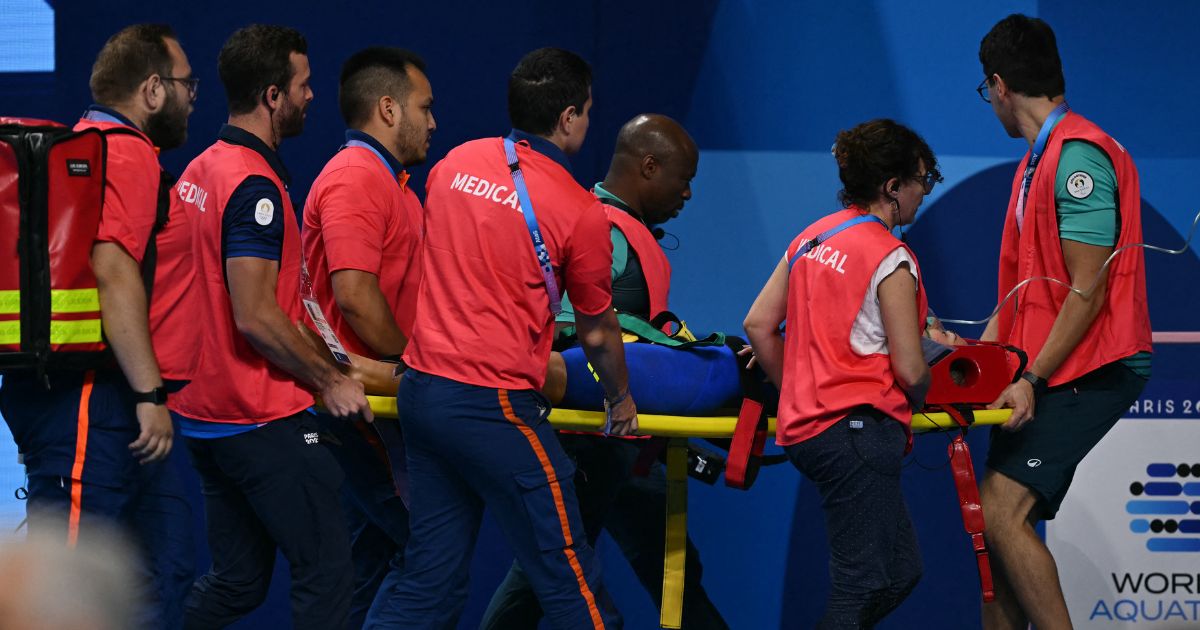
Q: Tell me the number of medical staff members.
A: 7